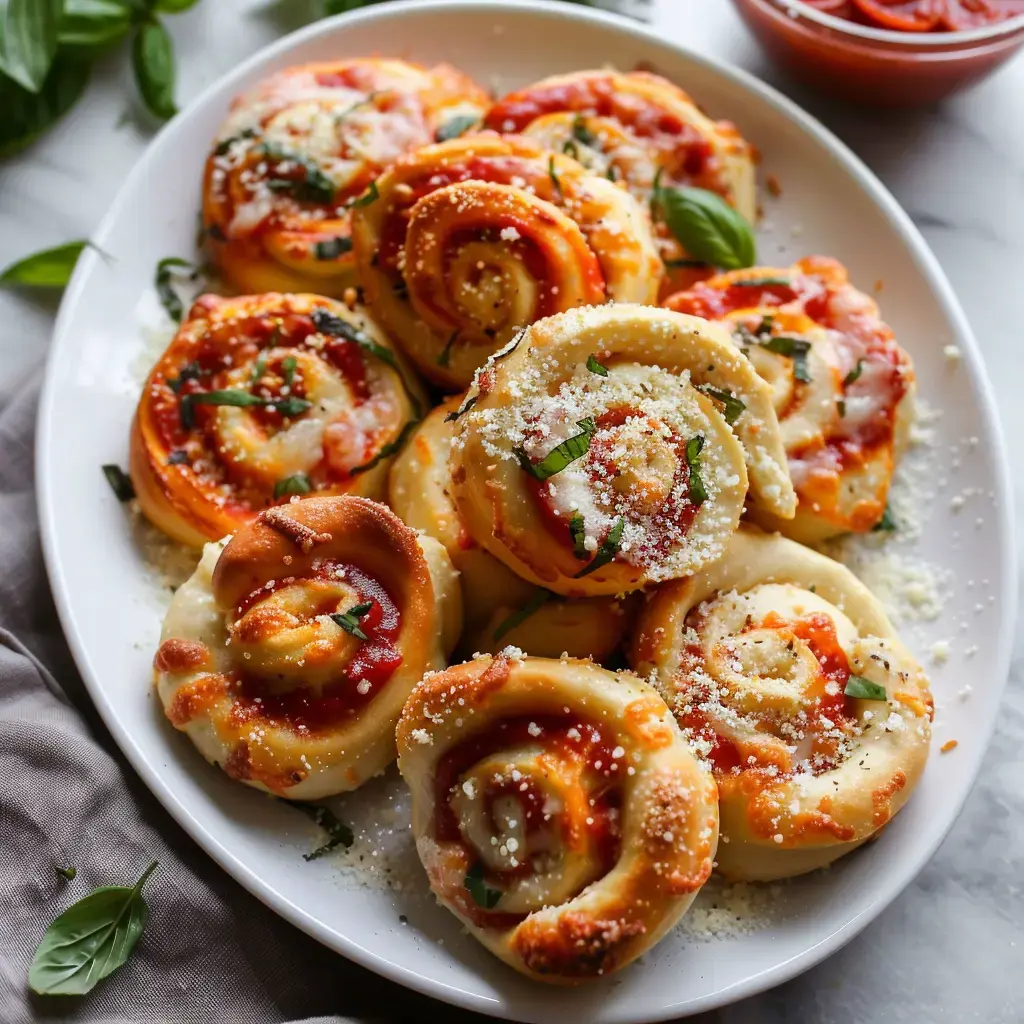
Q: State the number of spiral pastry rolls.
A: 9